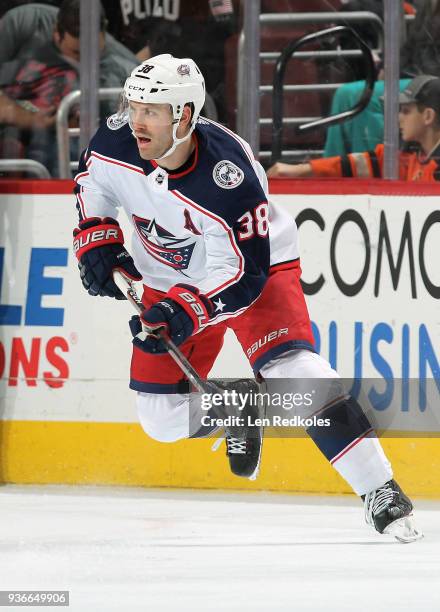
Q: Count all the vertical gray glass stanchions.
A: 3